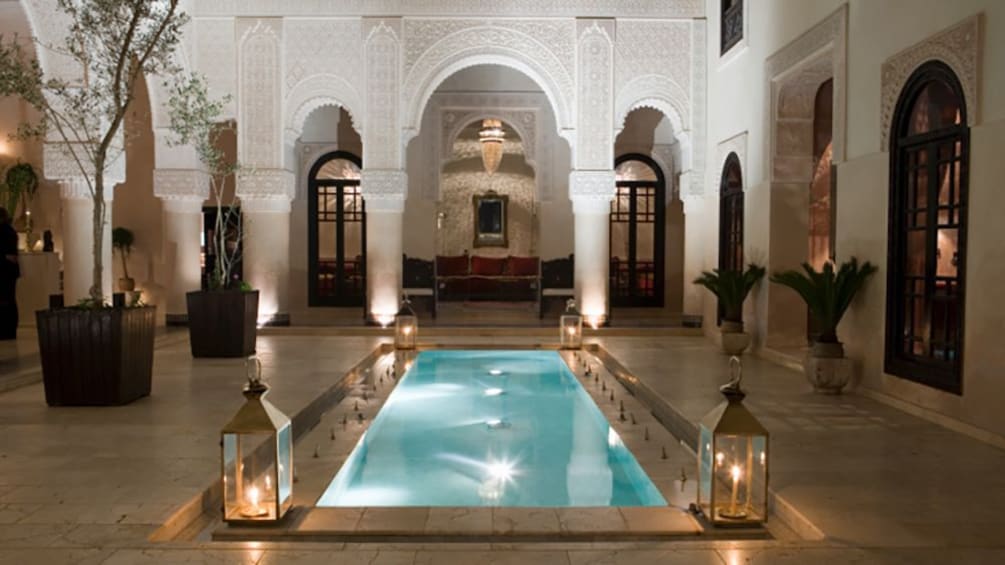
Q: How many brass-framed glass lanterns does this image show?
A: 4